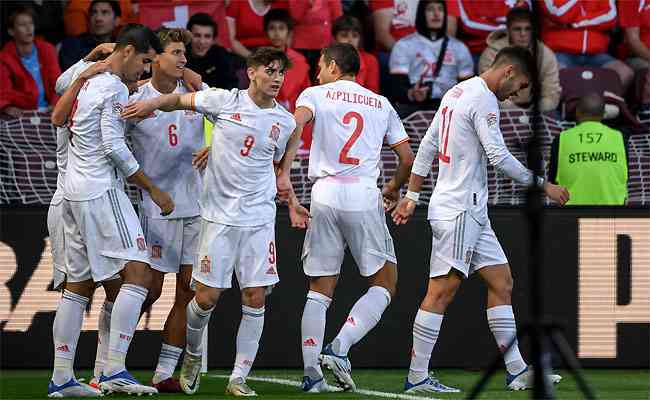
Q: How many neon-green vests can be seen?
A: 1